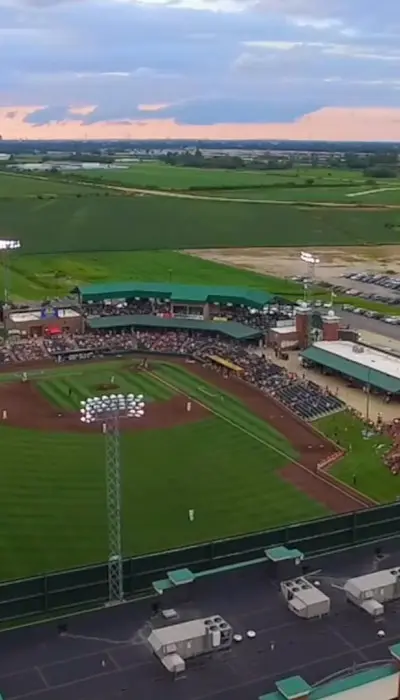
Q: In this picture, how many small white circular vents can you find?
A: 4